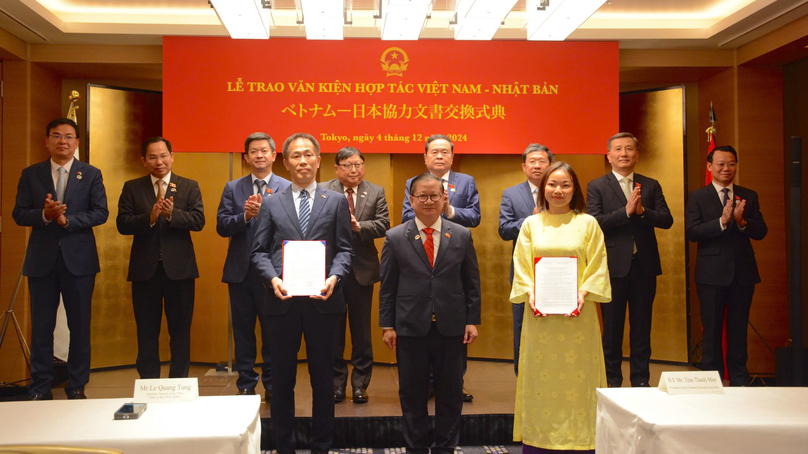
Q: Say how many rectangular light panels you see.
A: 5